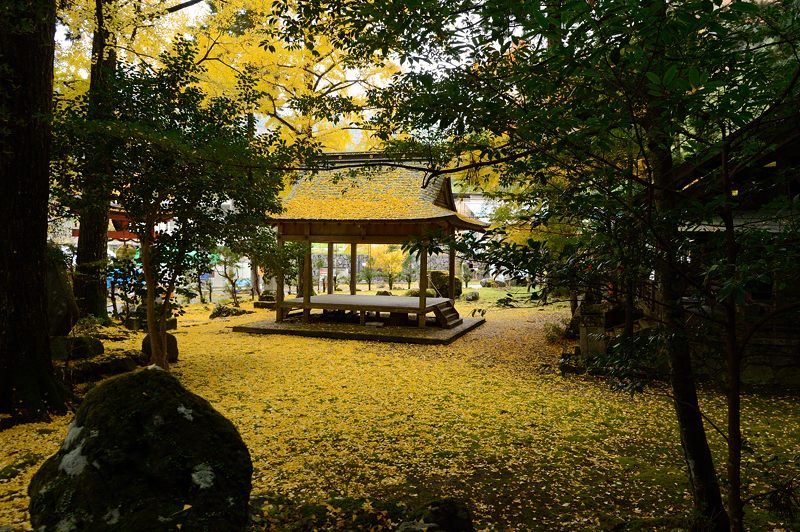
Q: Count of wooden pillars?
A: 6